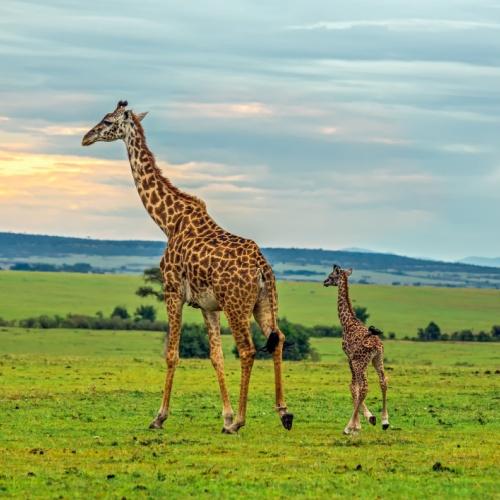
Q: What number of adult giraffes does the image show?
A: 1